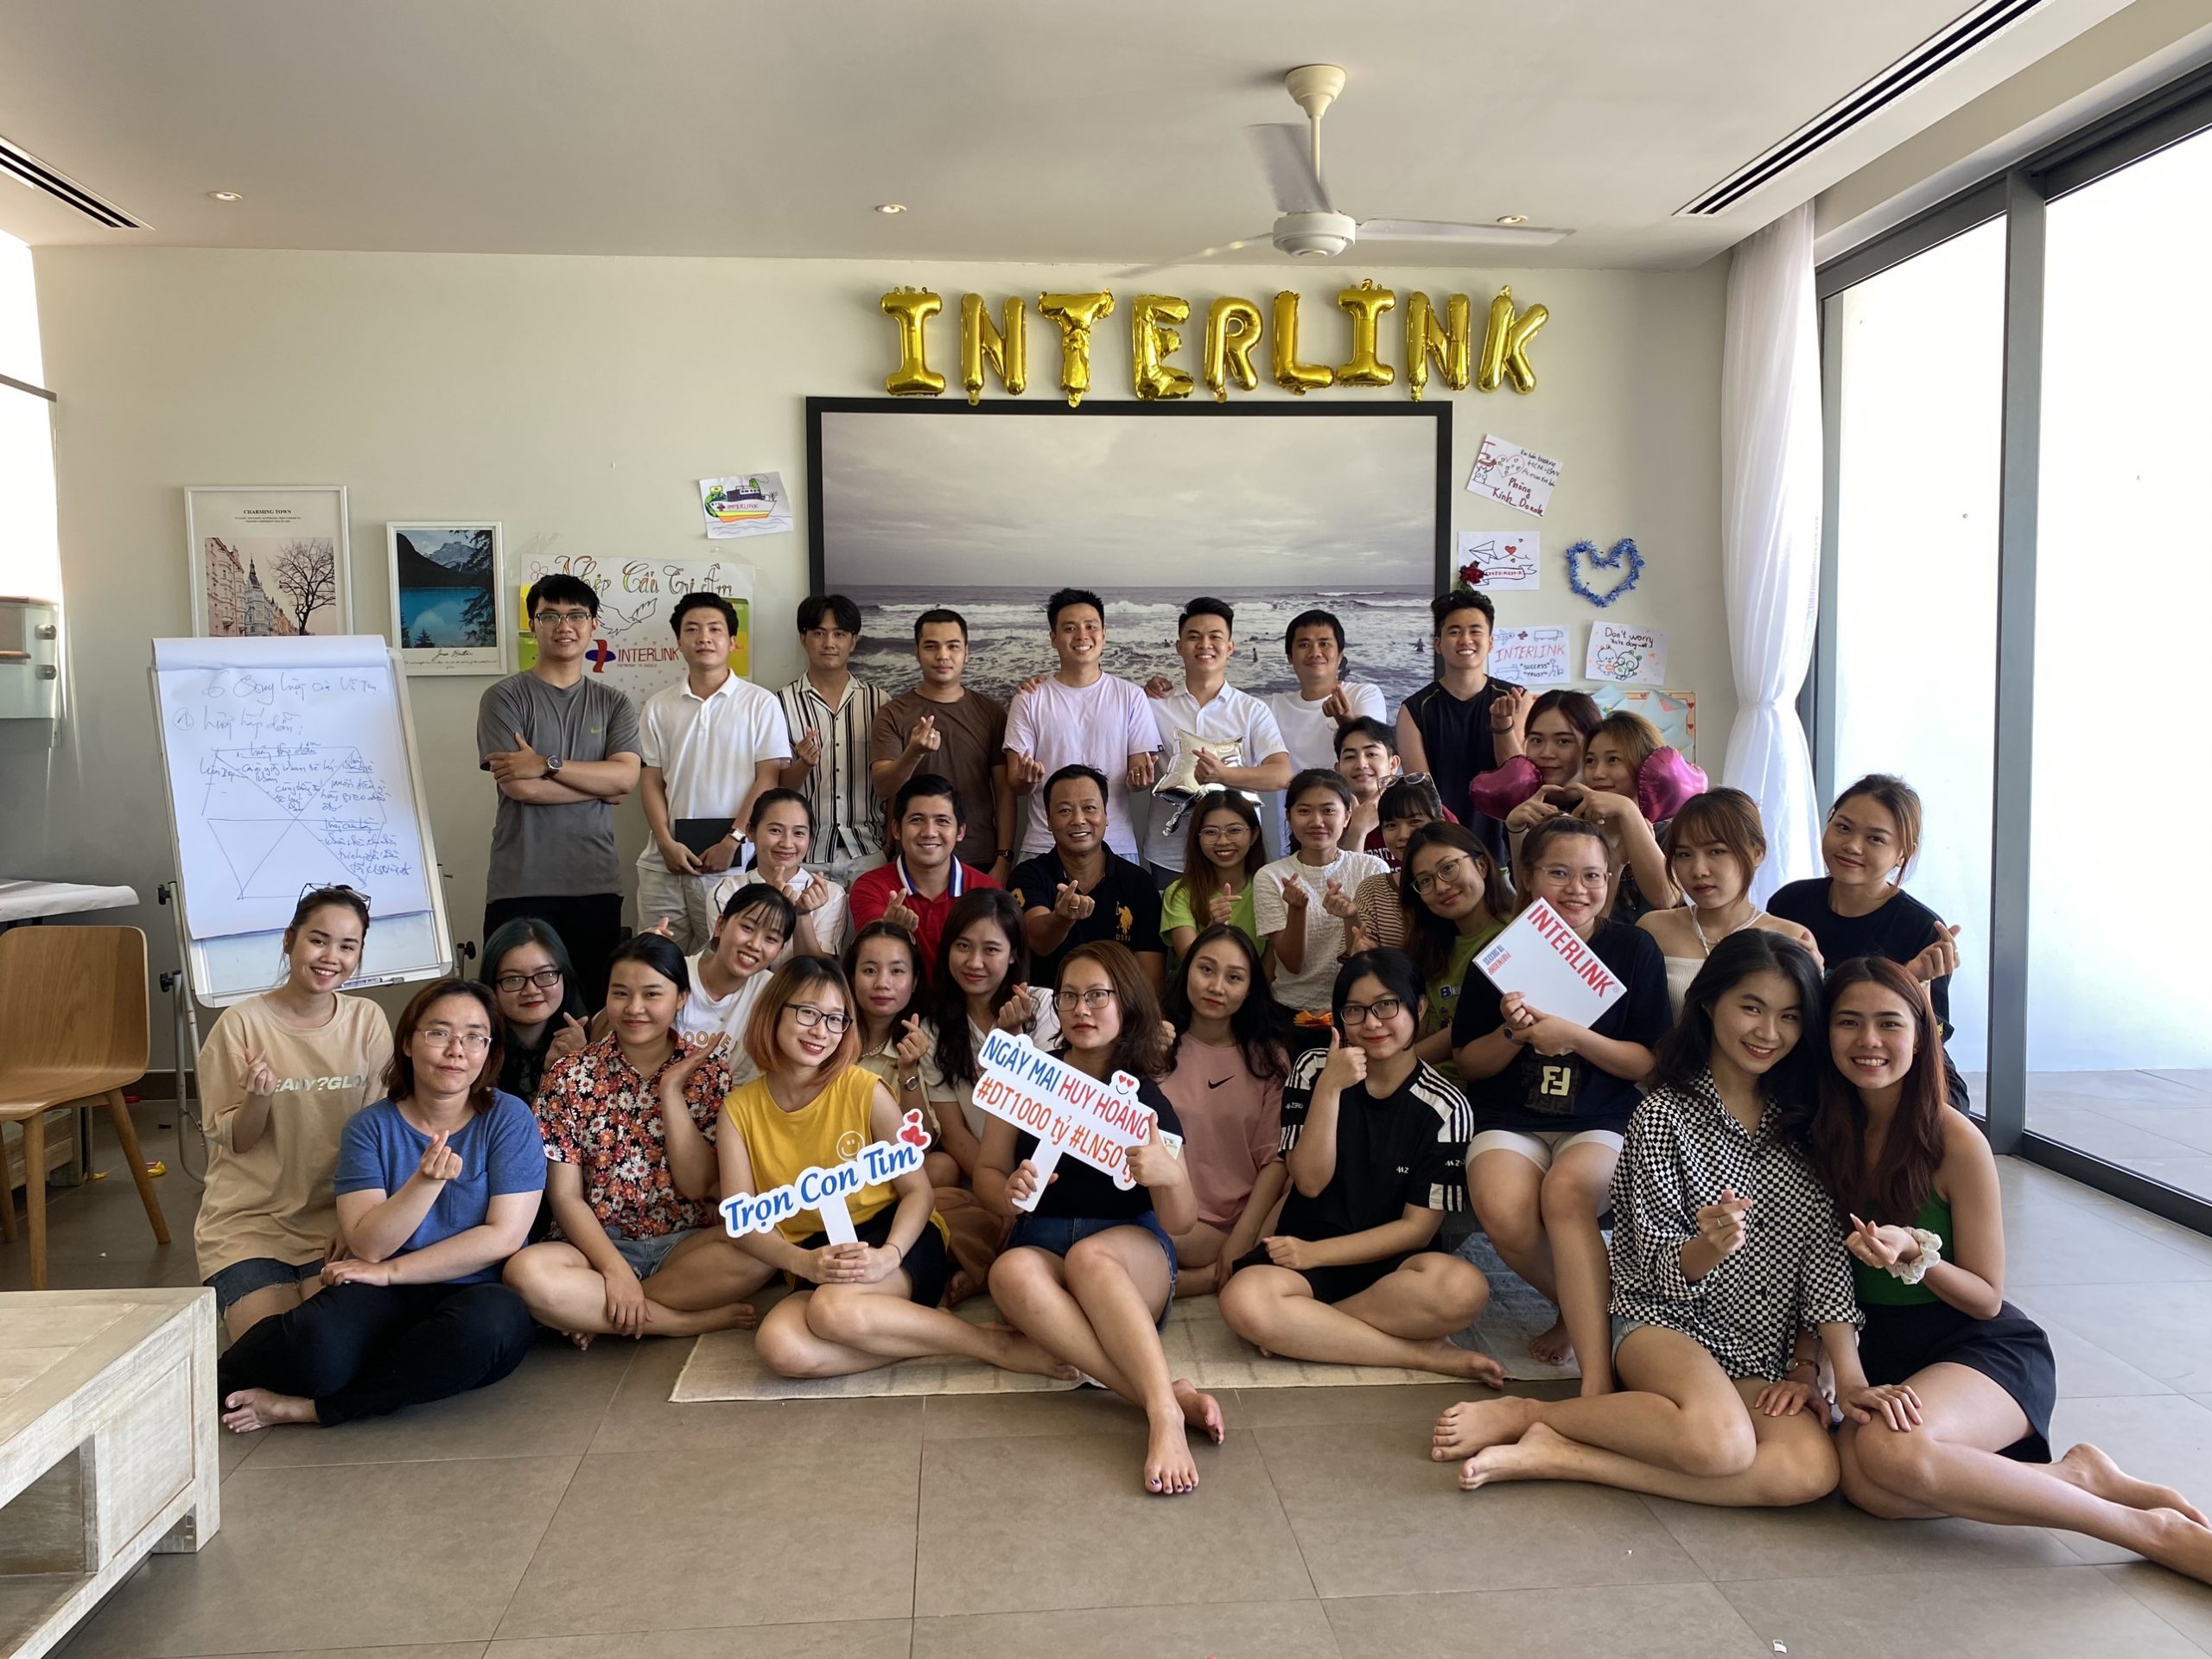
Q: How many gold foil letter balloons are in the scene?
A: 9